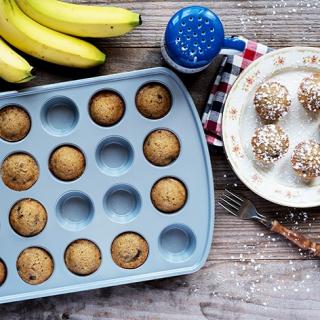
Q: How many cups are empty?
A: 5